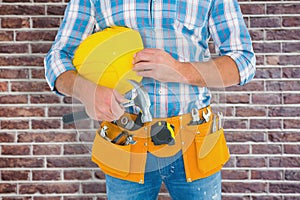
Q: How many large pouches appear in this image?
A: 2